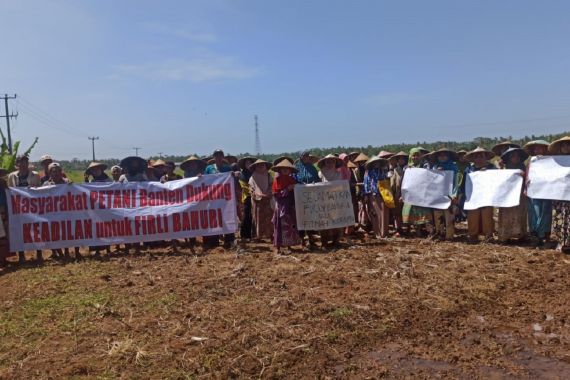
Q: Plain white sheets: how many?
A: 3